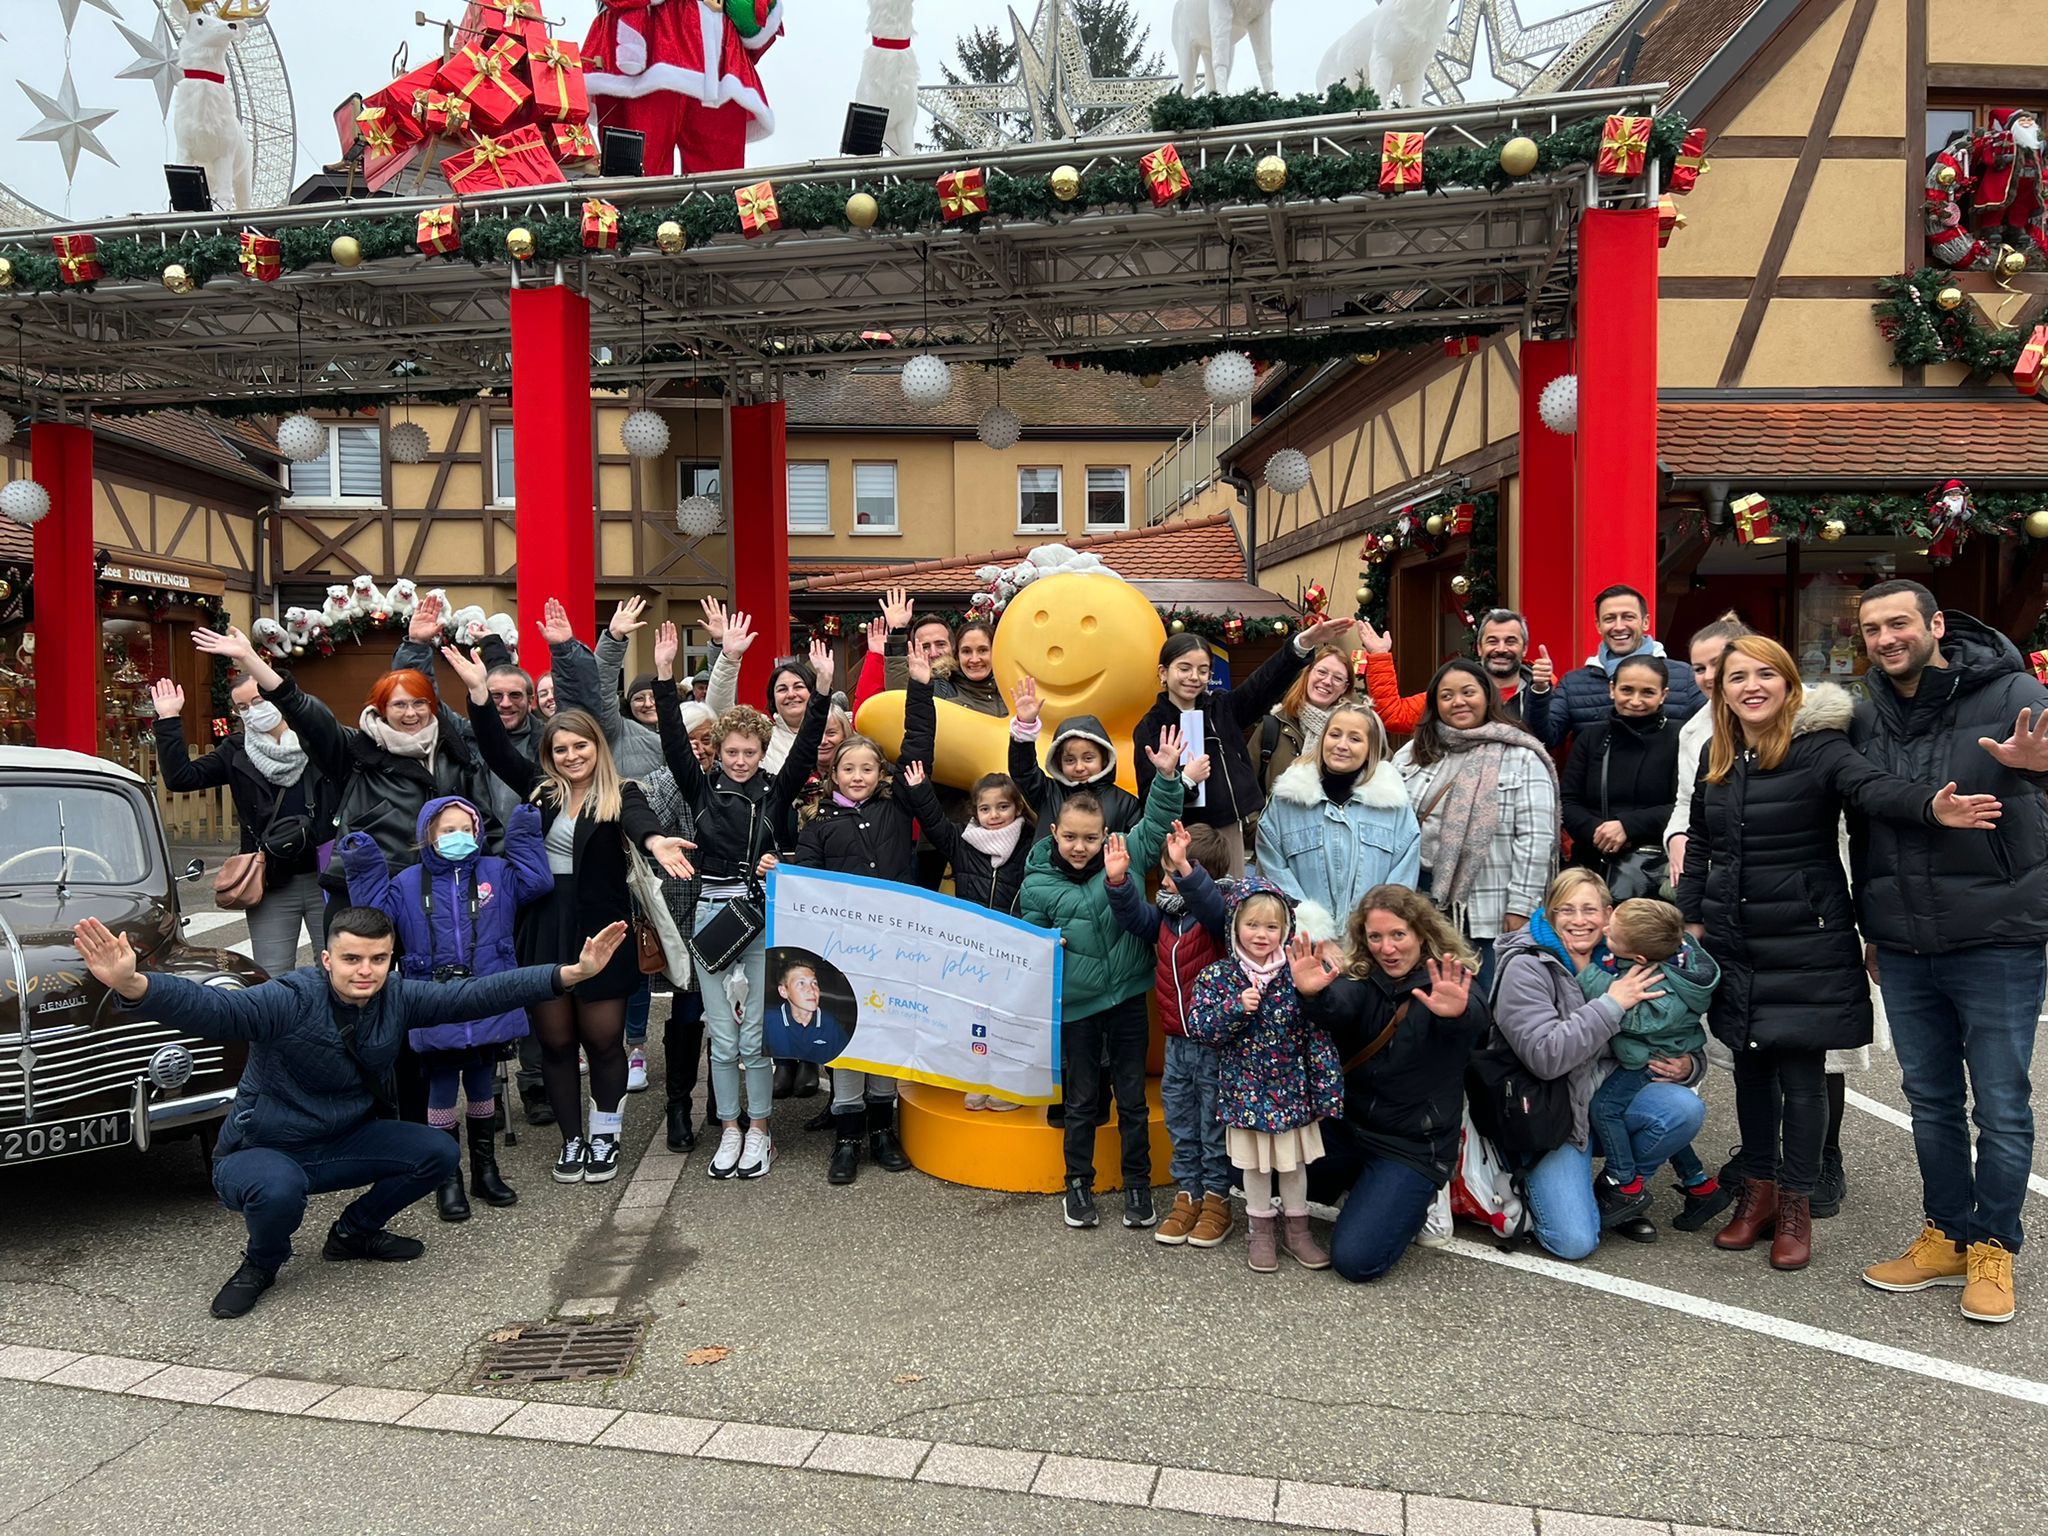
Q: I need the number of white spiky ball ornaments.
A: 11